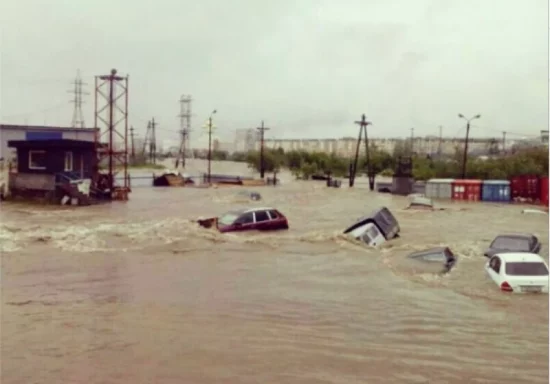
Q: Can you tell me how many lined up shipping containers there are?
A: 5